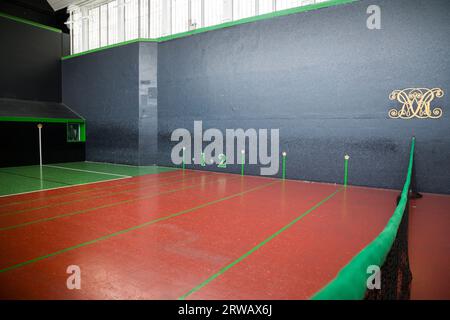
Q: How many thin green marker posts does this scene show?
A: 4